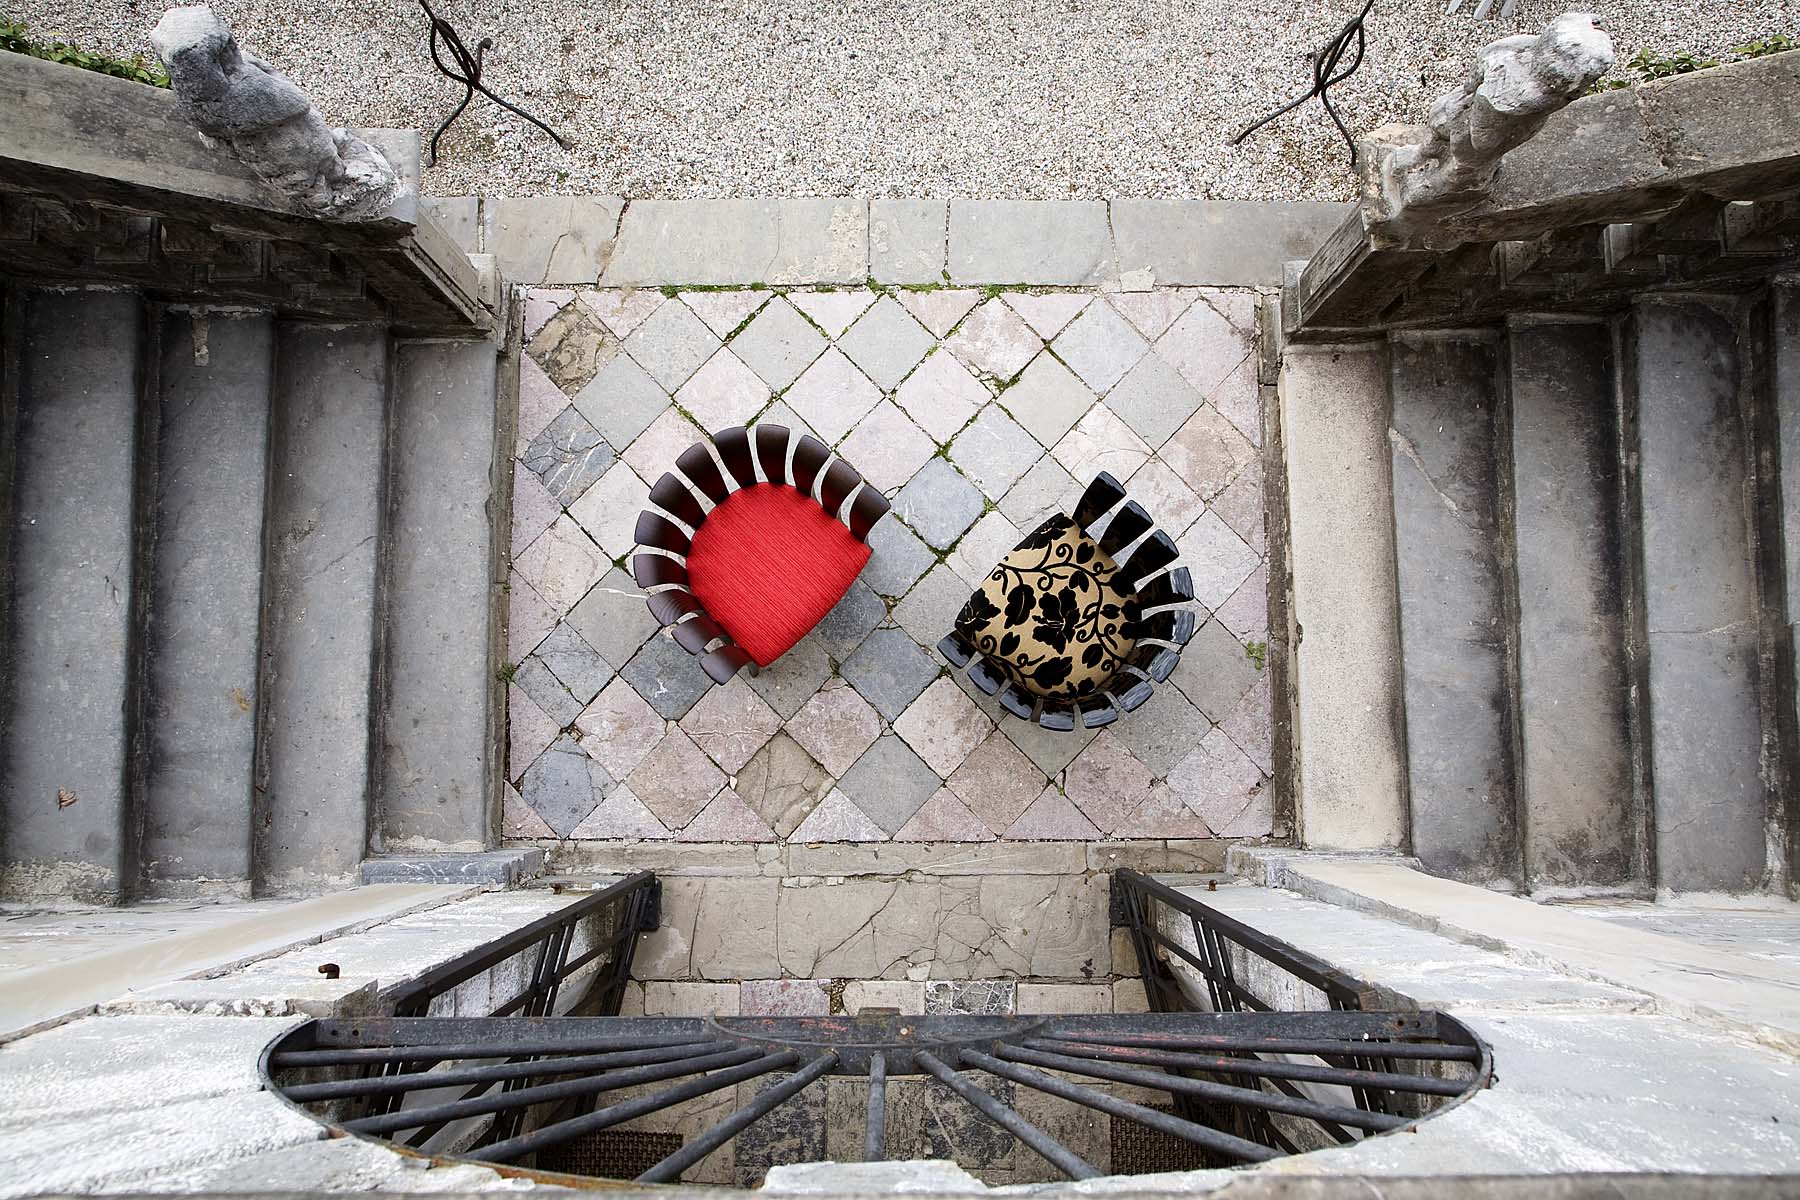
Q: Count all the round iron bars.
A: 11